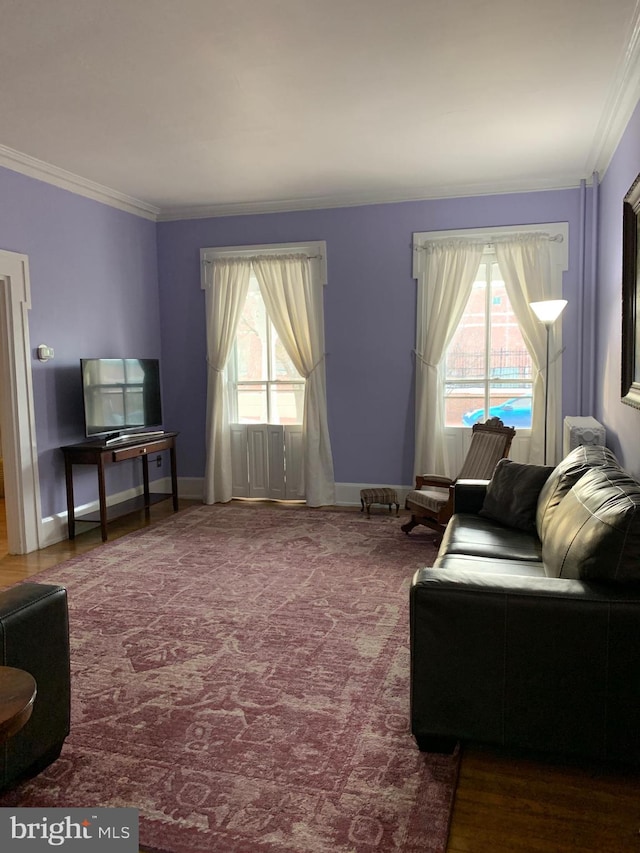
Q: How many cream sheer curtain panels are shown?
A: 4